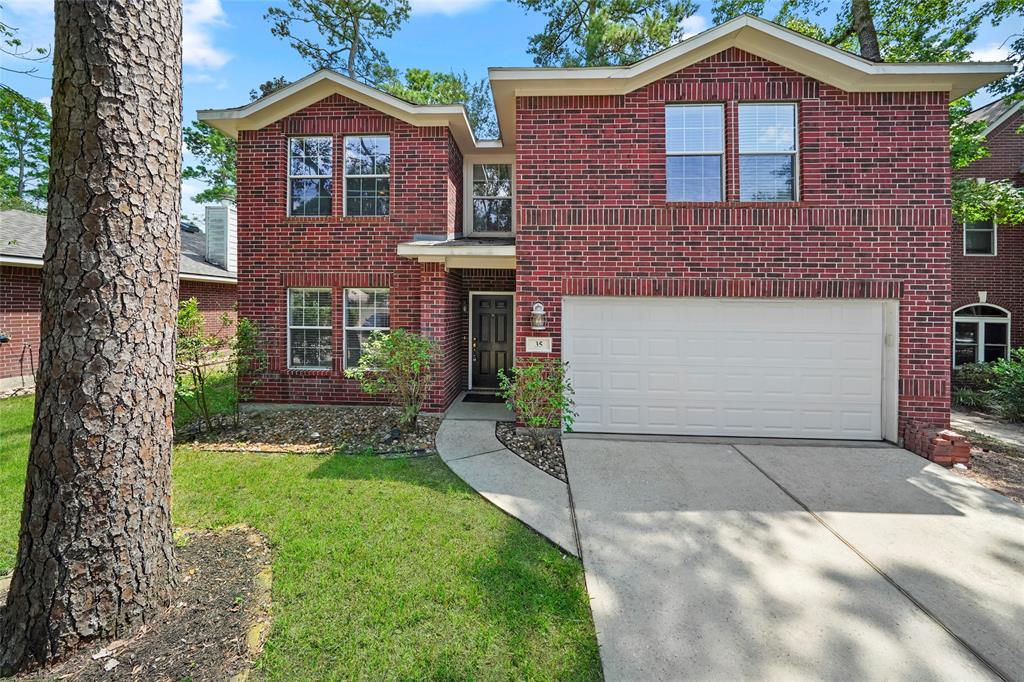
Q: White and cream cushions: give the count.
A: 0